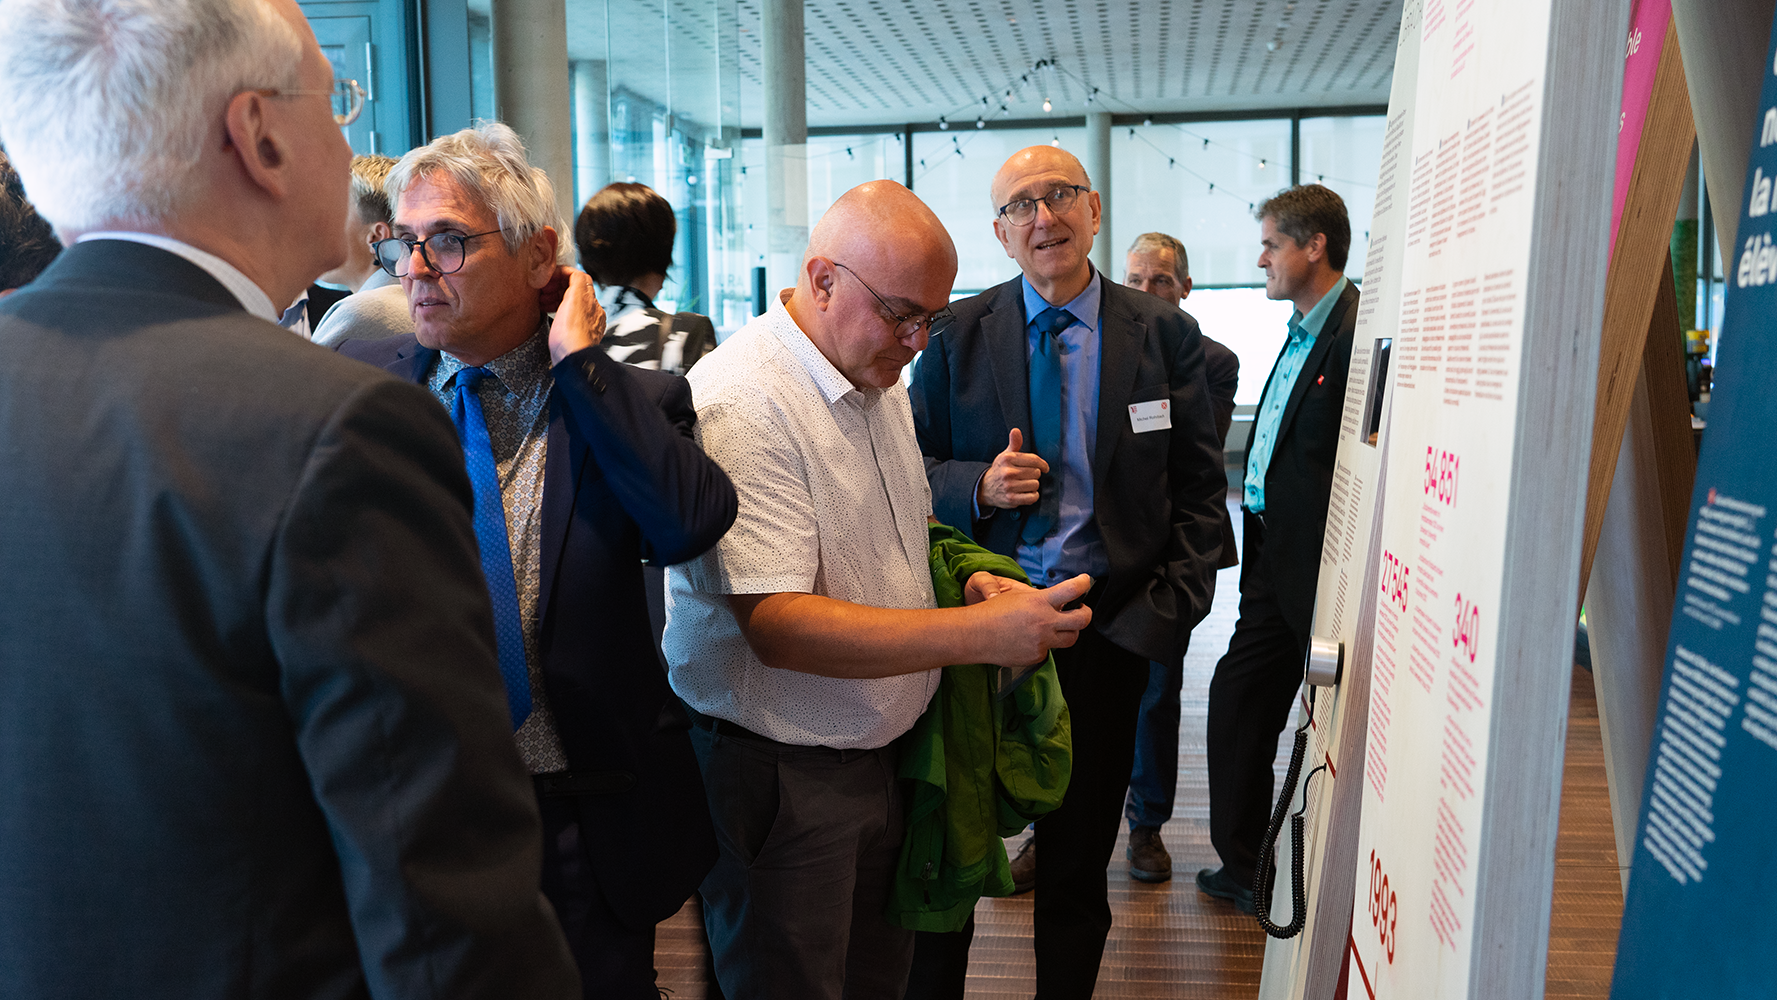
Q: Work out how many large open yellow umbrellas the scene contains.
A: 0